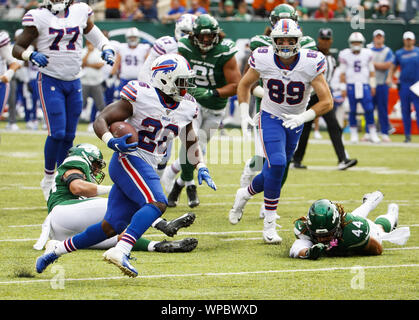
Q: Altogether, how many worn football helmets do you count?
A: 10